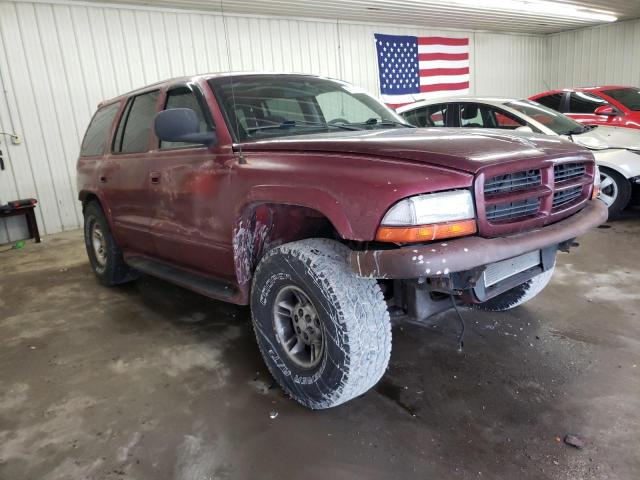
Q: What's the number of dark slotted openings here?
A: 4